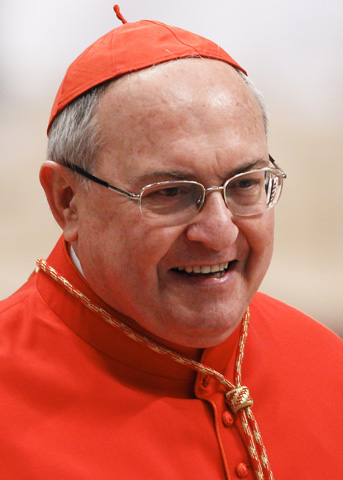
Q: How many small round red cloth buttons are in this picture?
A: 3